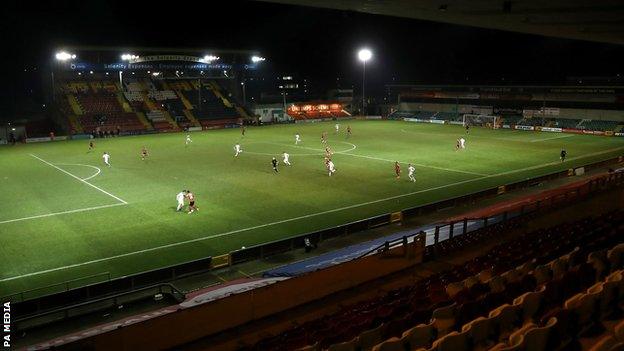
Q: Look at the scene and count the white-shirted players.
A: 10